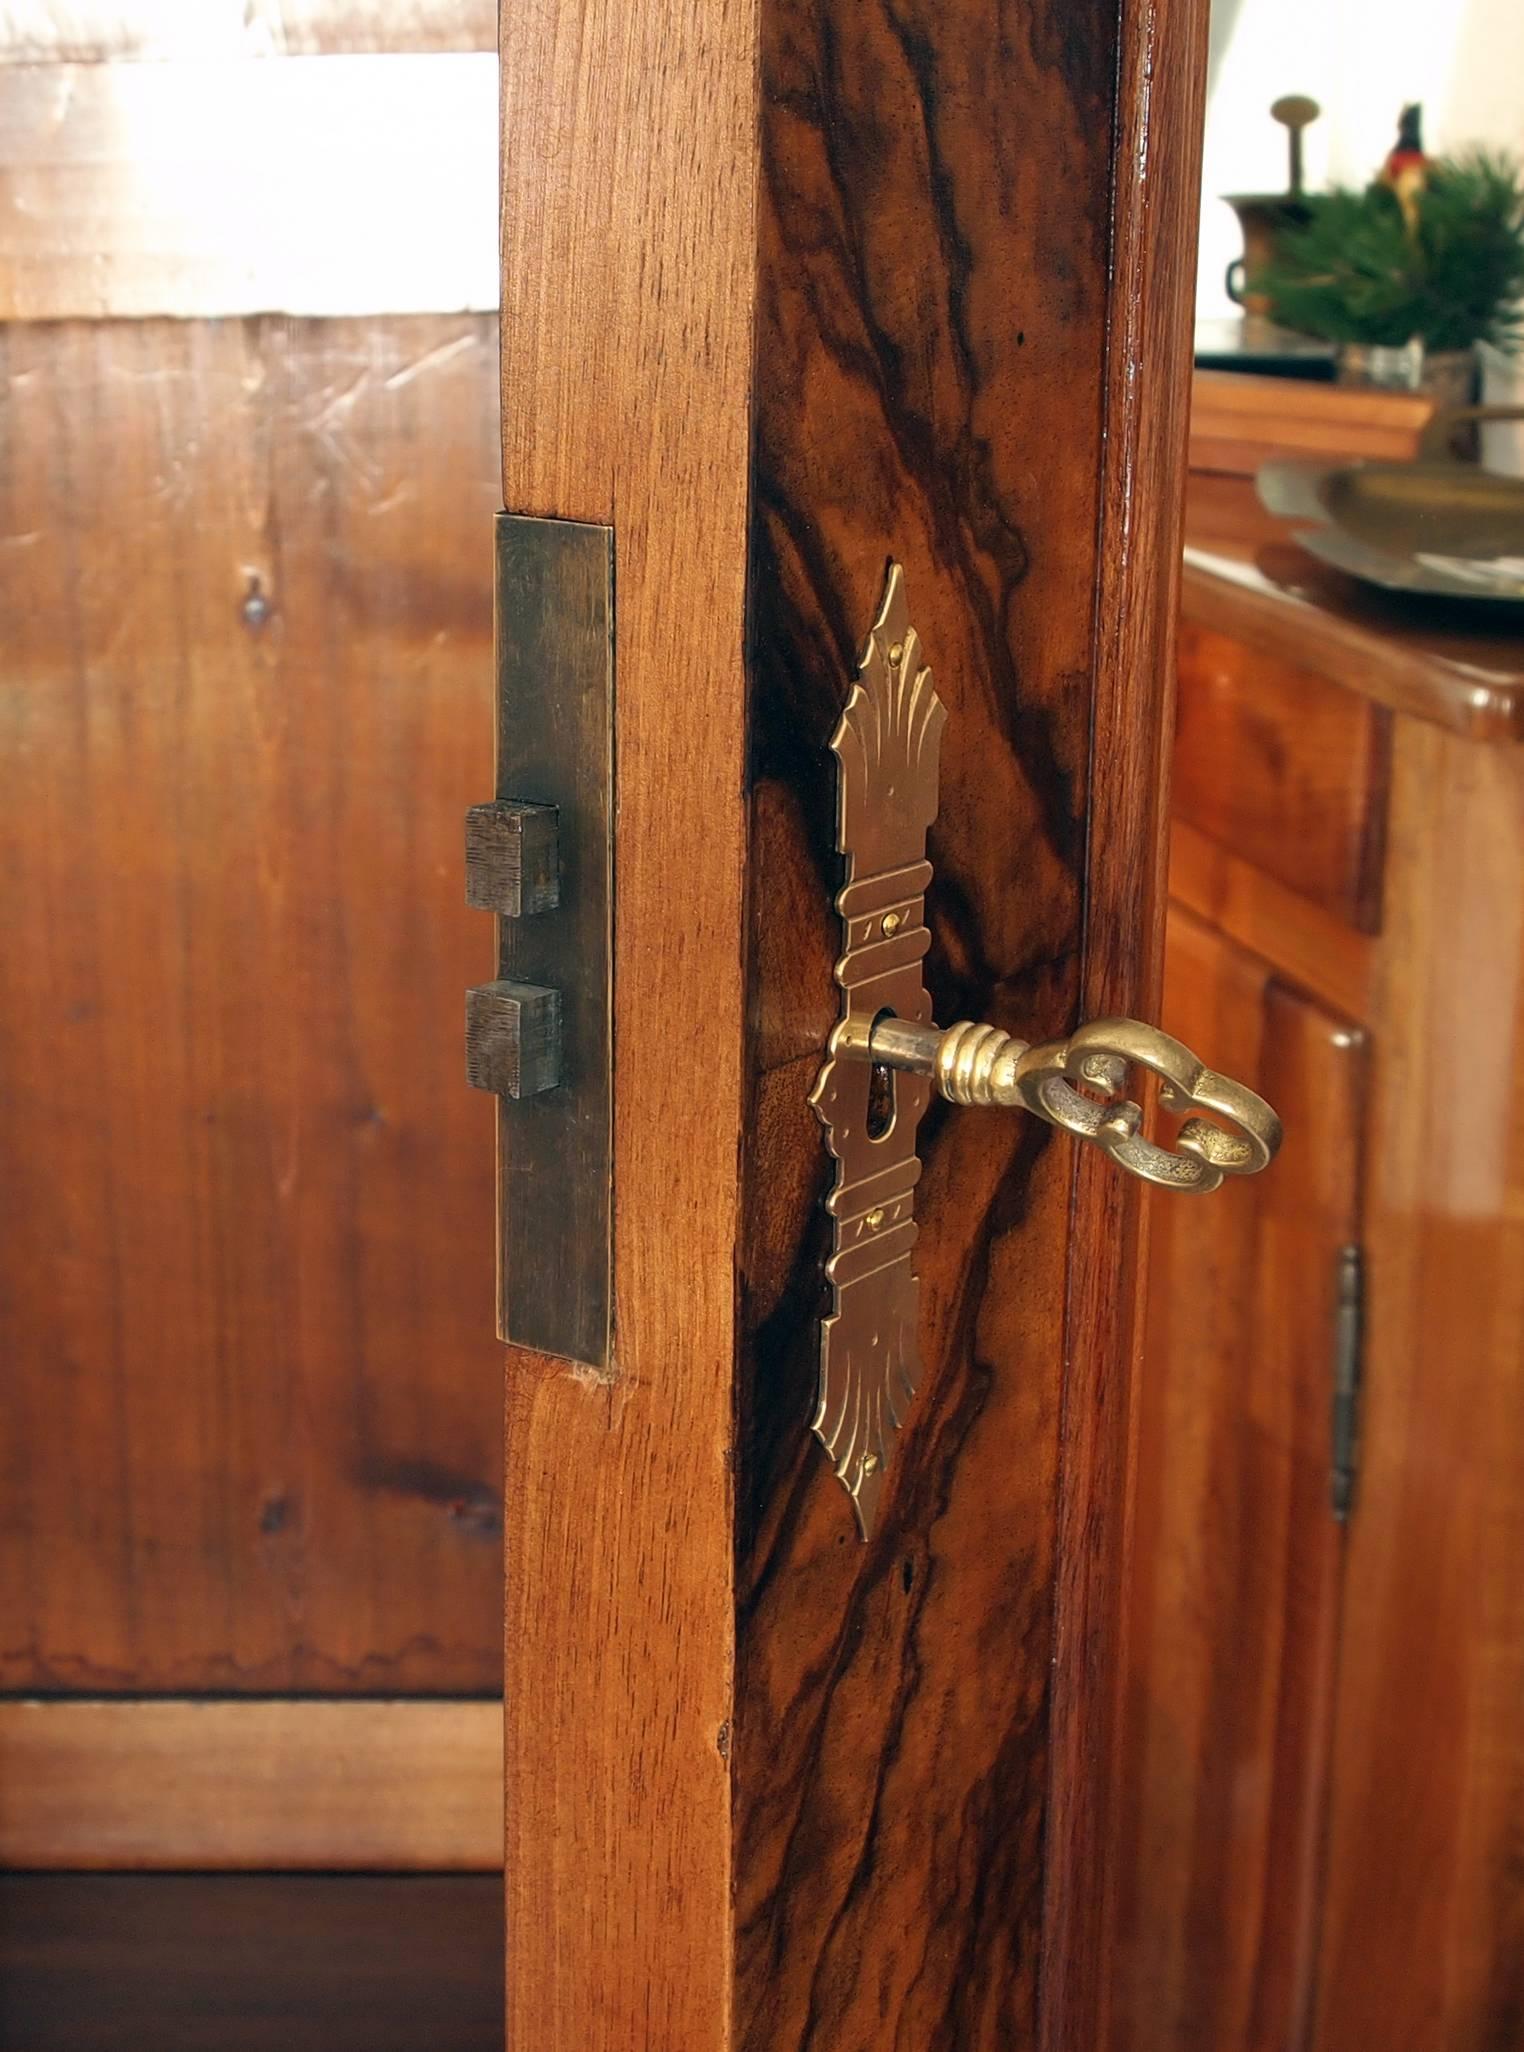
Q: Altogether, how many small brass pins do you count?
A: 4